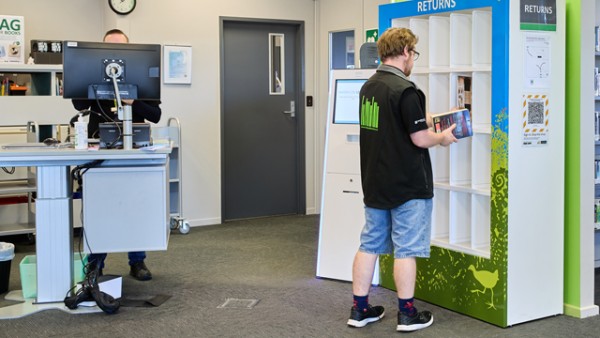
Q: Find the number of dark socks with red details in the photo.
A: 2